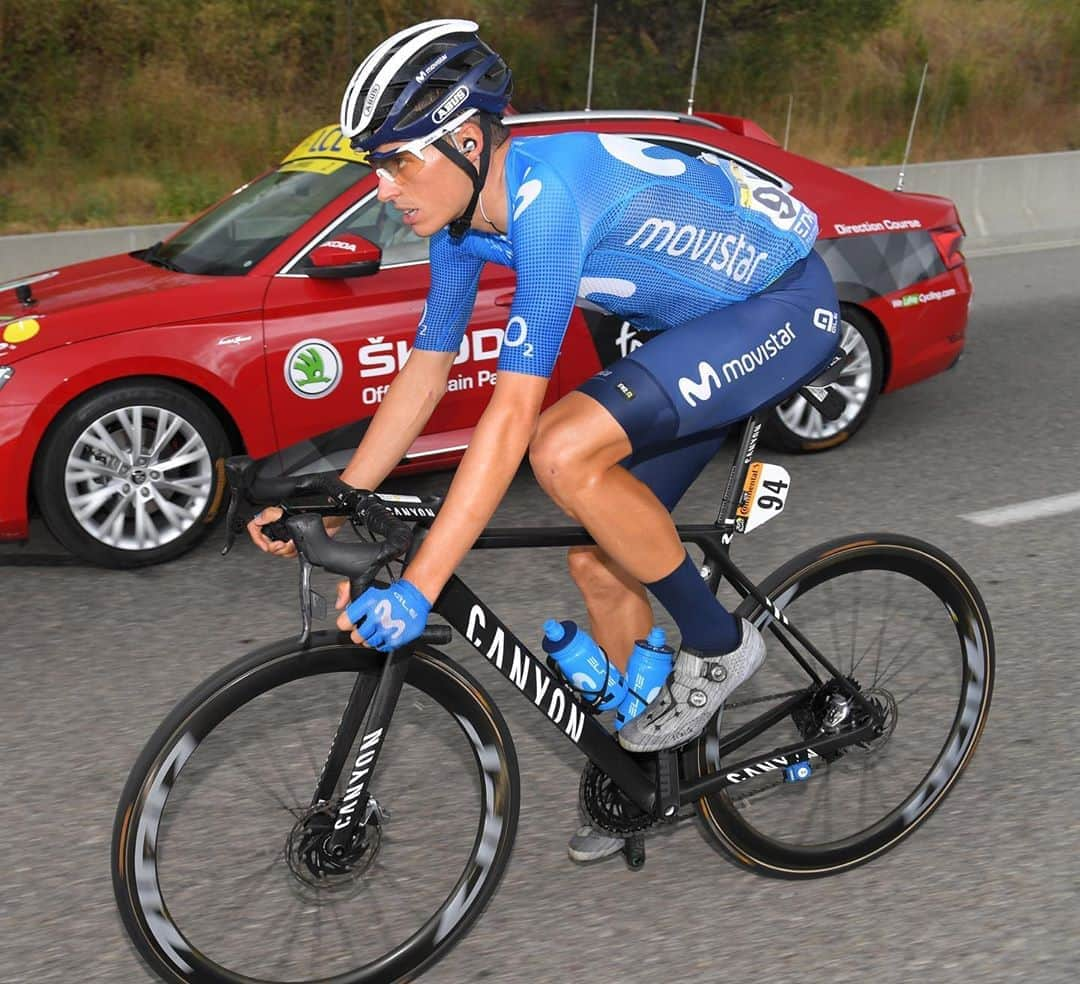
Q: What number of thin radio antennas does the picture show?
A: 4